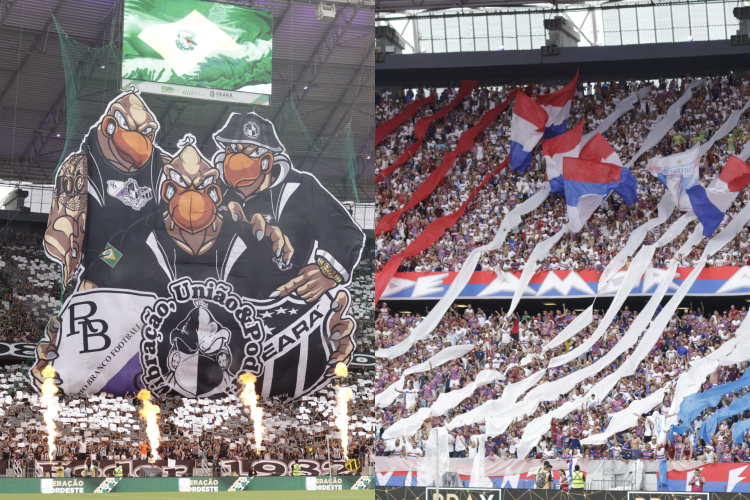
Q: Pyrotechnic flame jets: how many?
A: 4